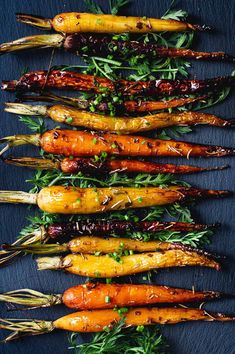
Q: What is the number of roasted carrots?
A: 13